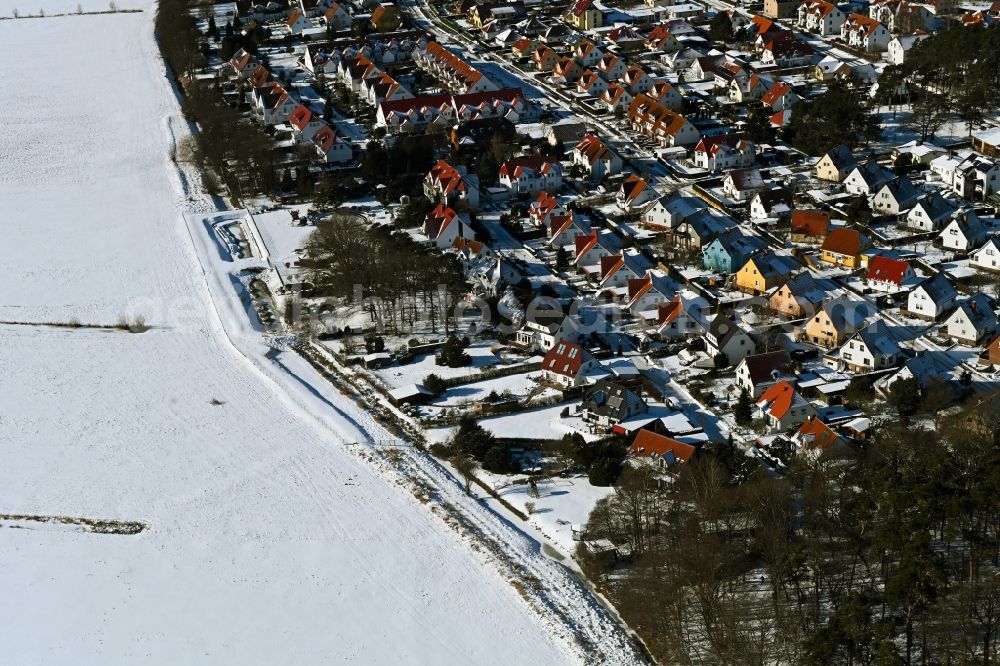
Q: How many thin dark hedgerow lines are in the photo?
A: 3